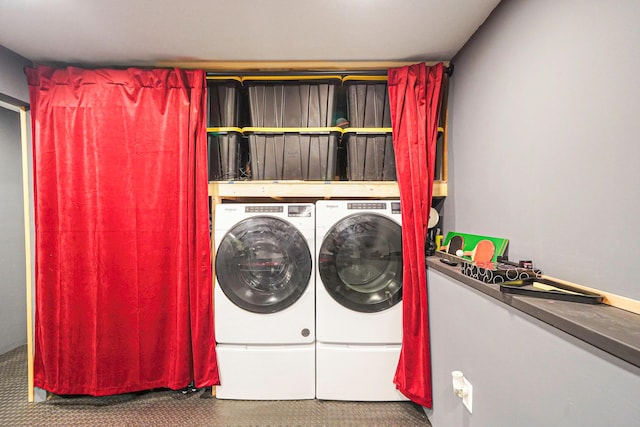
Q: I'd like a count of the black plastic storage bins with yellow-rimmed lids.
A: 6